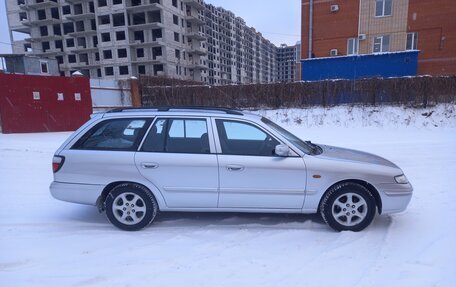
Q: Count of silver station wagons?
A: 1